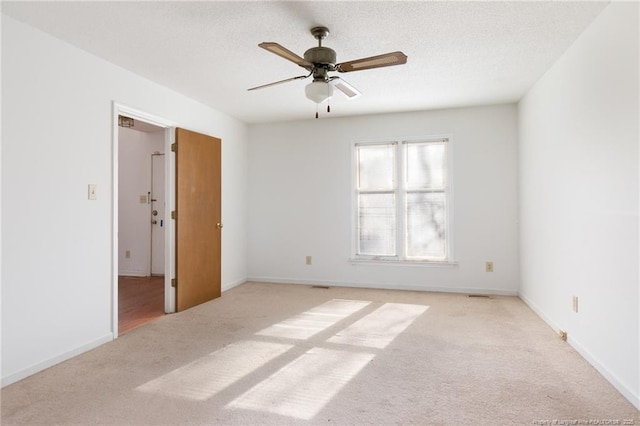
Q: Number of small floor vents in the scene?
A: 2